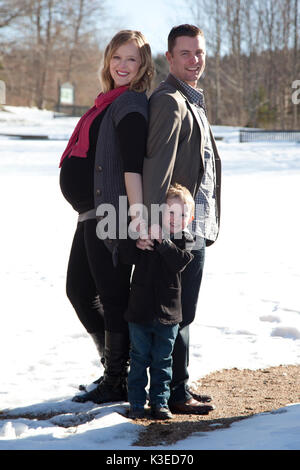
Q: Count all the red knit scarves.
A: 1